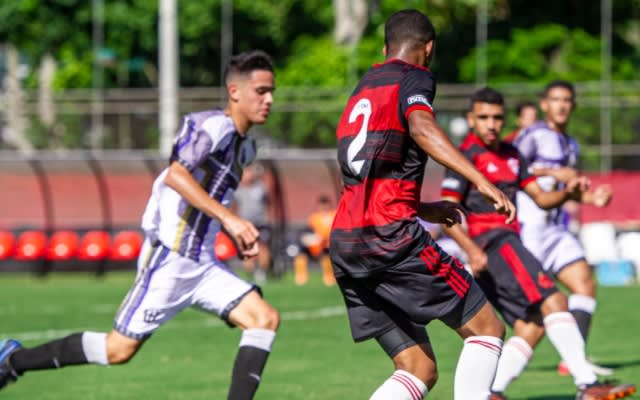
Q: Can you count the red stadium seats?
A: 6